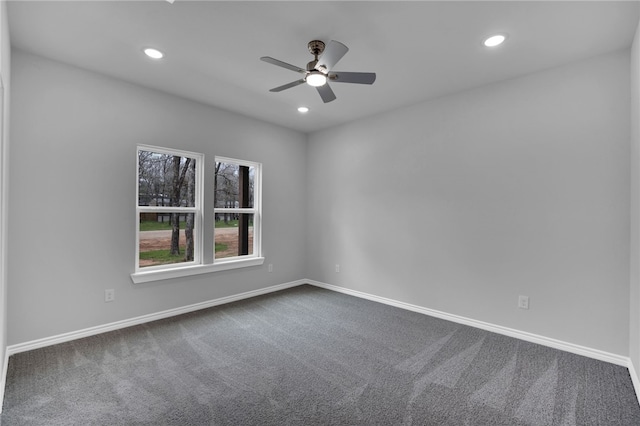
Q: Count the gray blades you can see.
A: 5